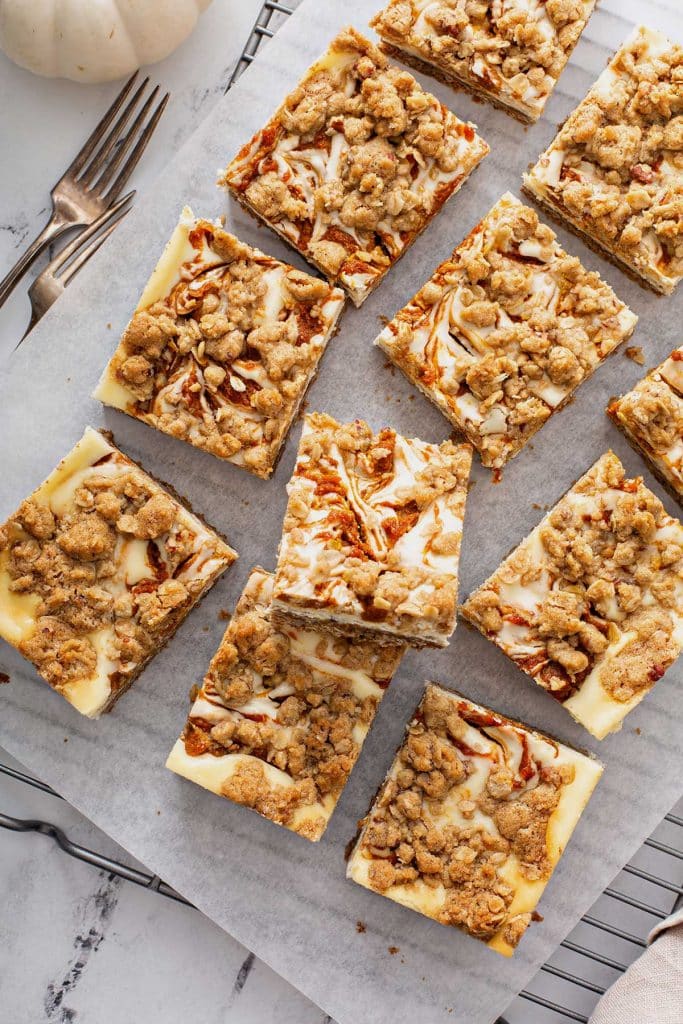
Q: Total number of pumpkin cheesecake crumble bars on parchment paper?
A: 11